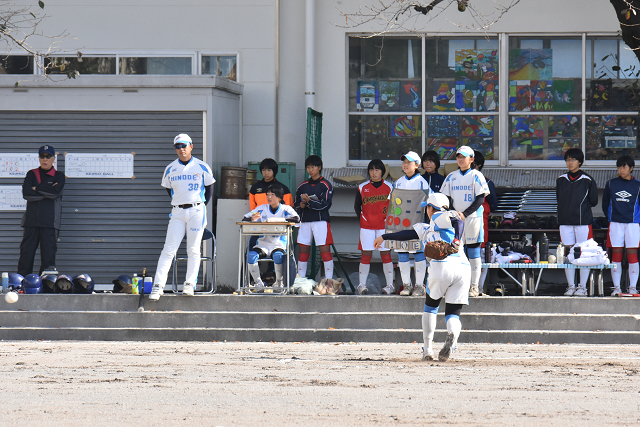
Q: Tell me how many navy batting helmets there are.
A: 6